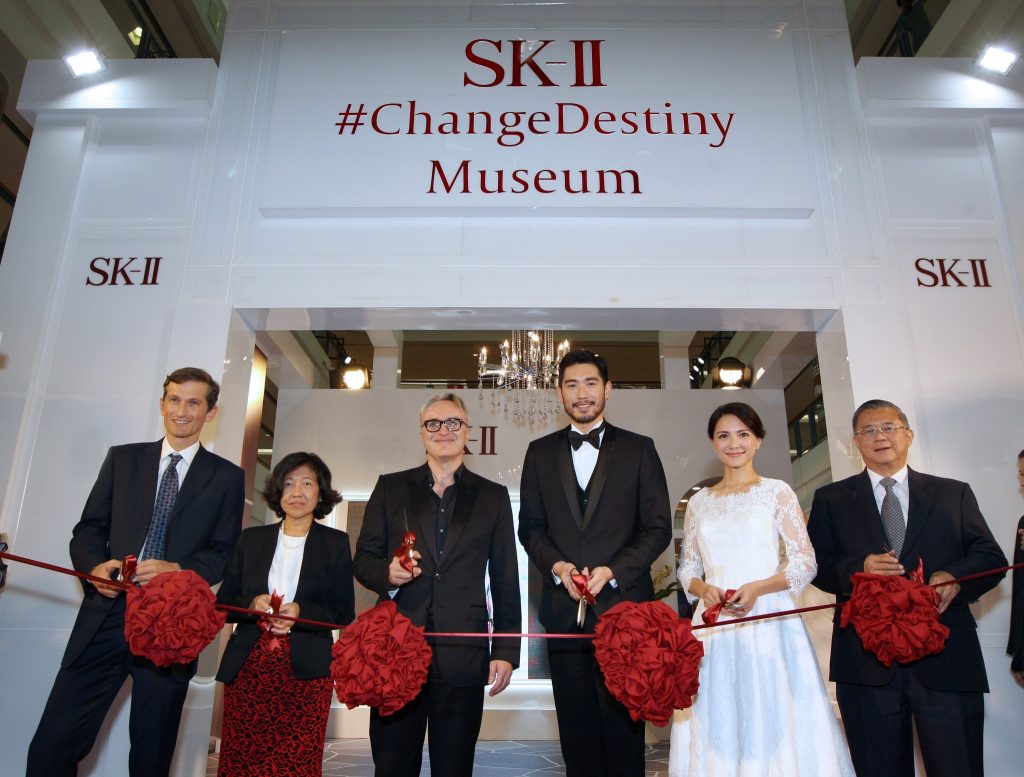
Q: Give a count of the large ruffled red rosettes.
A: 4